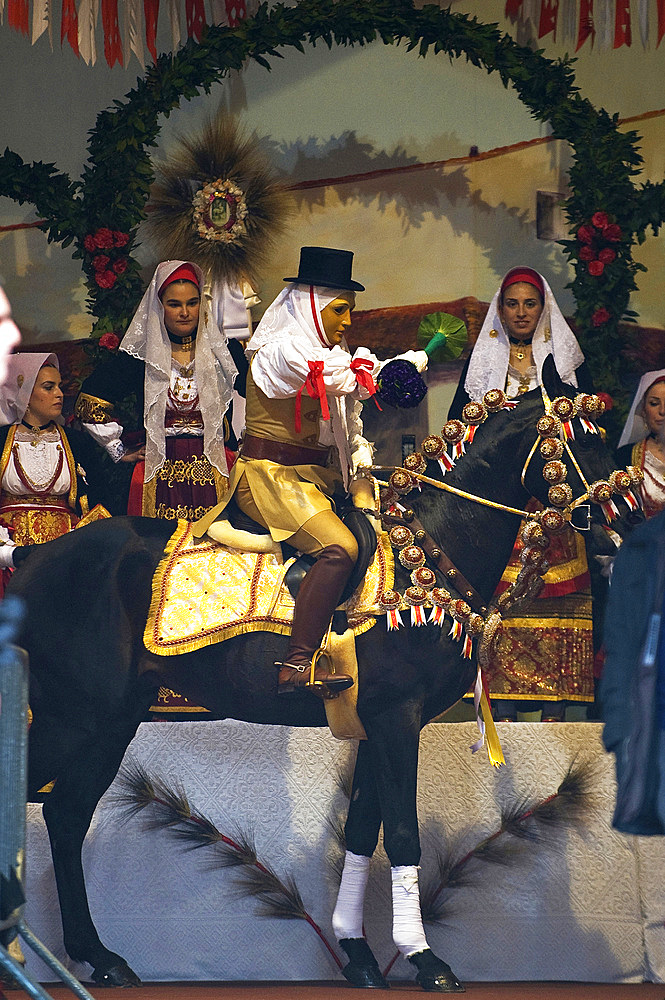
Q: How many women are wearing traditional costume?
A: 4